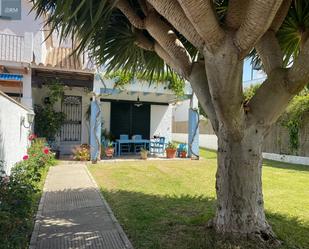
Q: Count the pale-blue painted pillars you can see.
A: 2